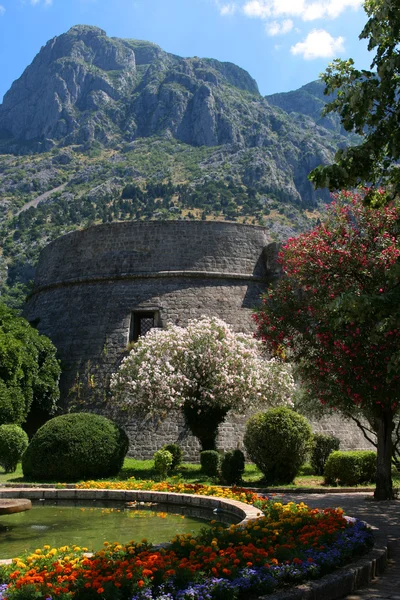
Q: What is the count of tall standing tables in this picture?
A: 0